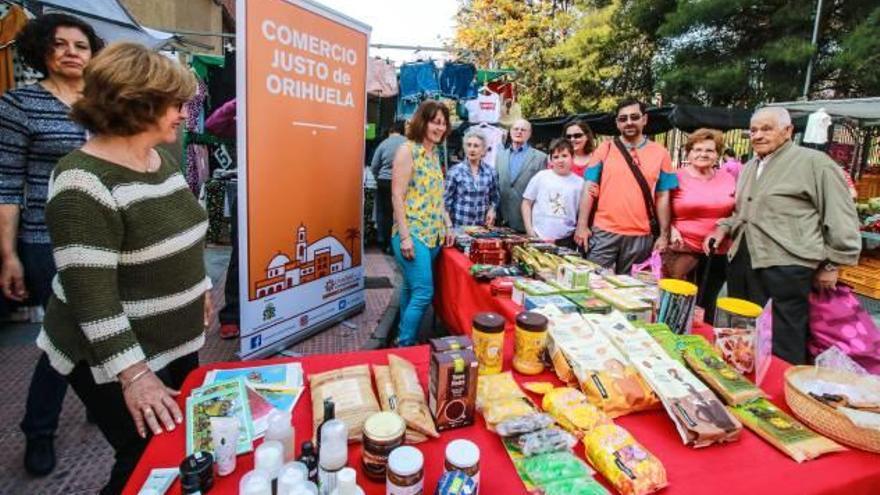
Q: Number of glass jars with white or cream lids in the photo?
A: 3